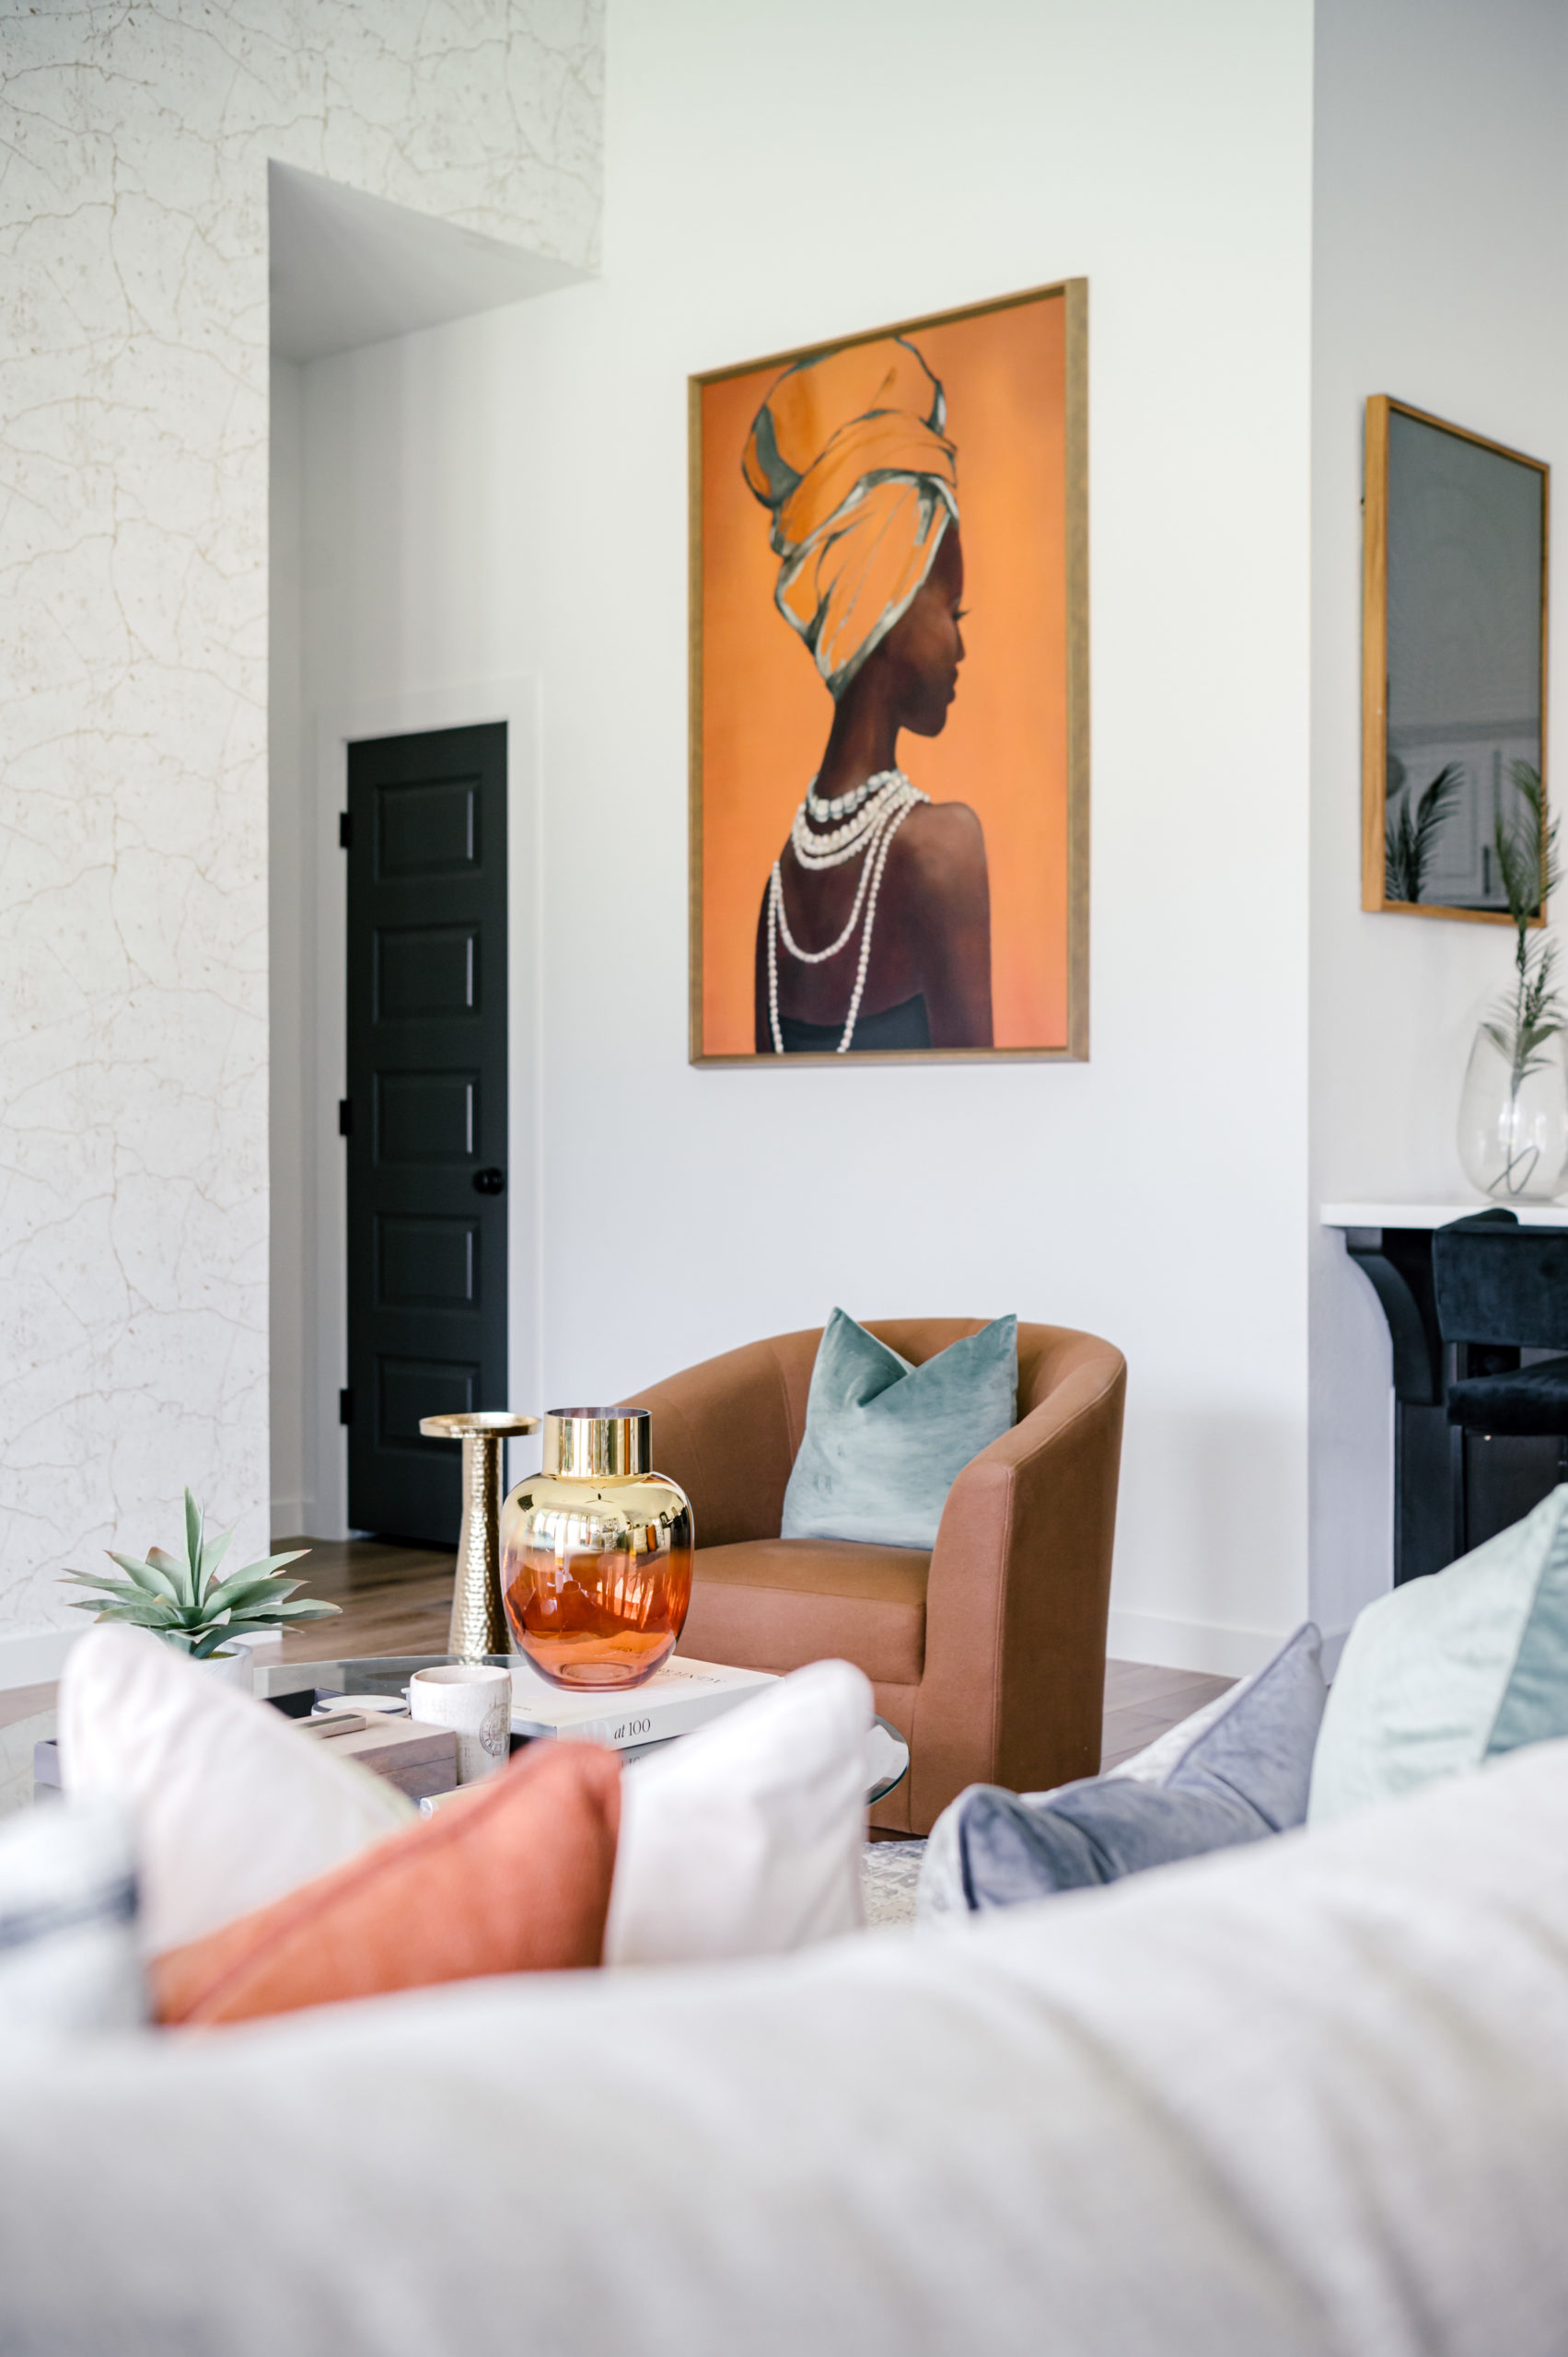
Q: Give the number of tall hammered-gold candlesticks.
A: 1